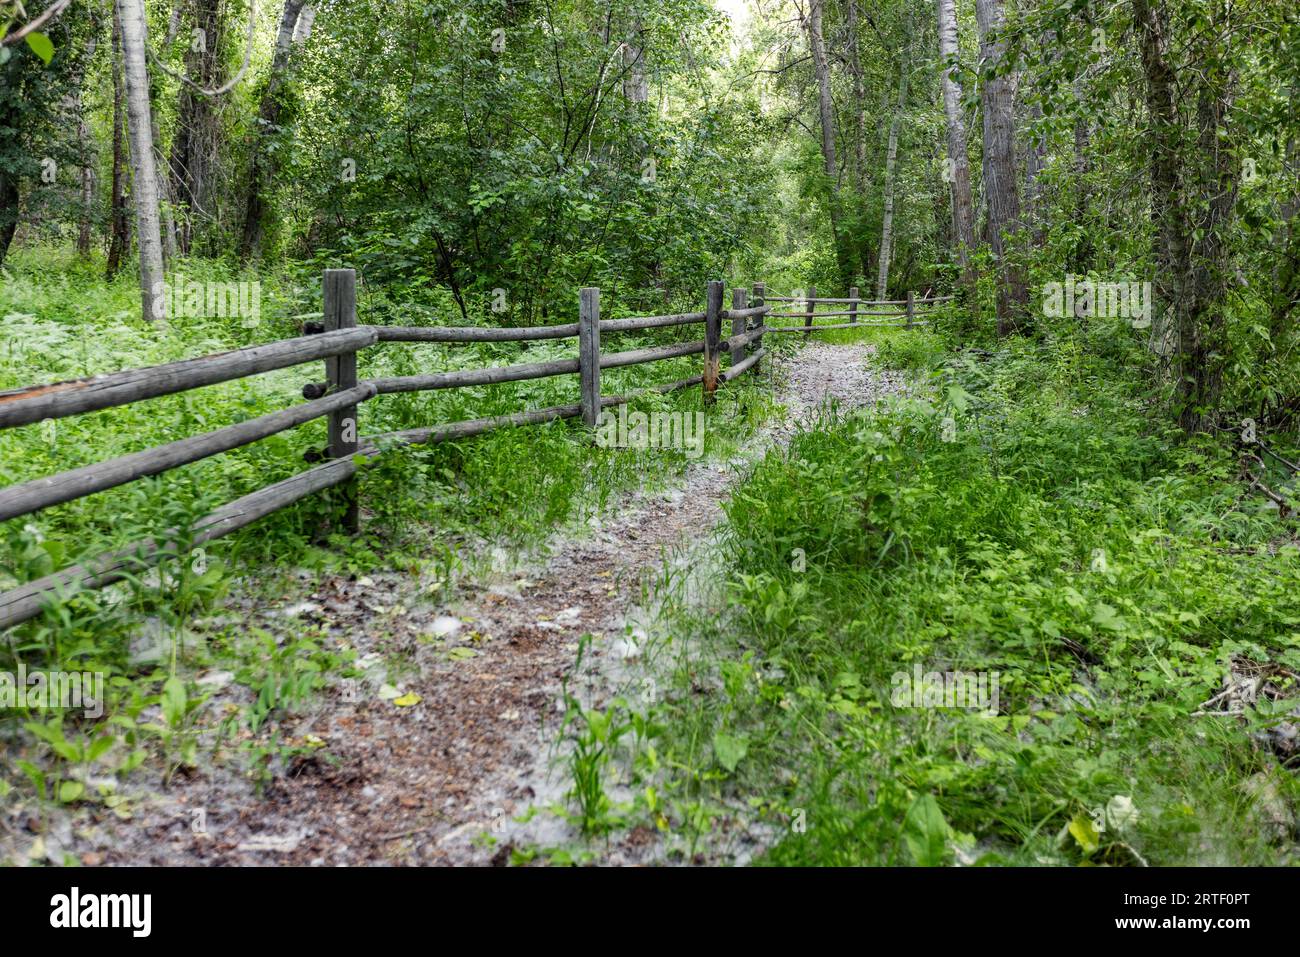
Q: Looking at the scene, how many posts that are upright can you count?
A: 8